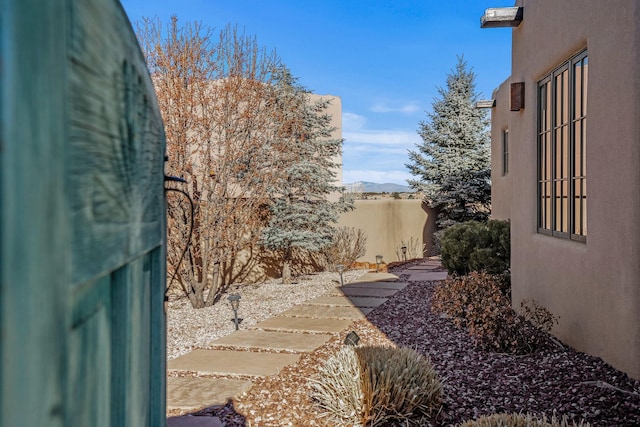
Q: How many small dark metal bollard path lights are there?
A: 4